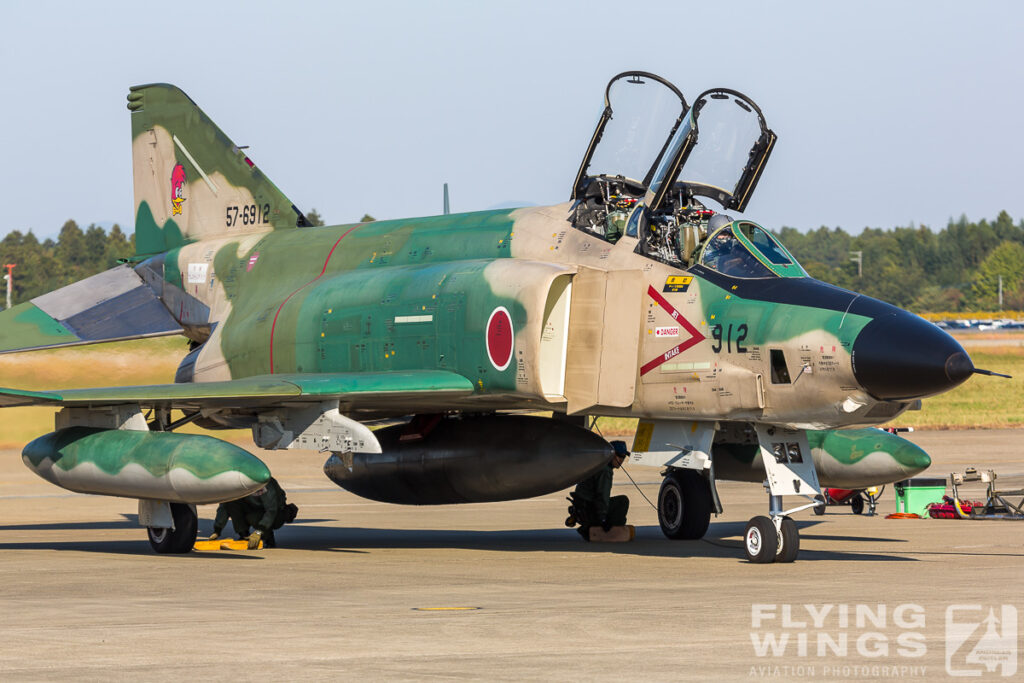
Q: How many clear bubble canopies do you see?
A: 2